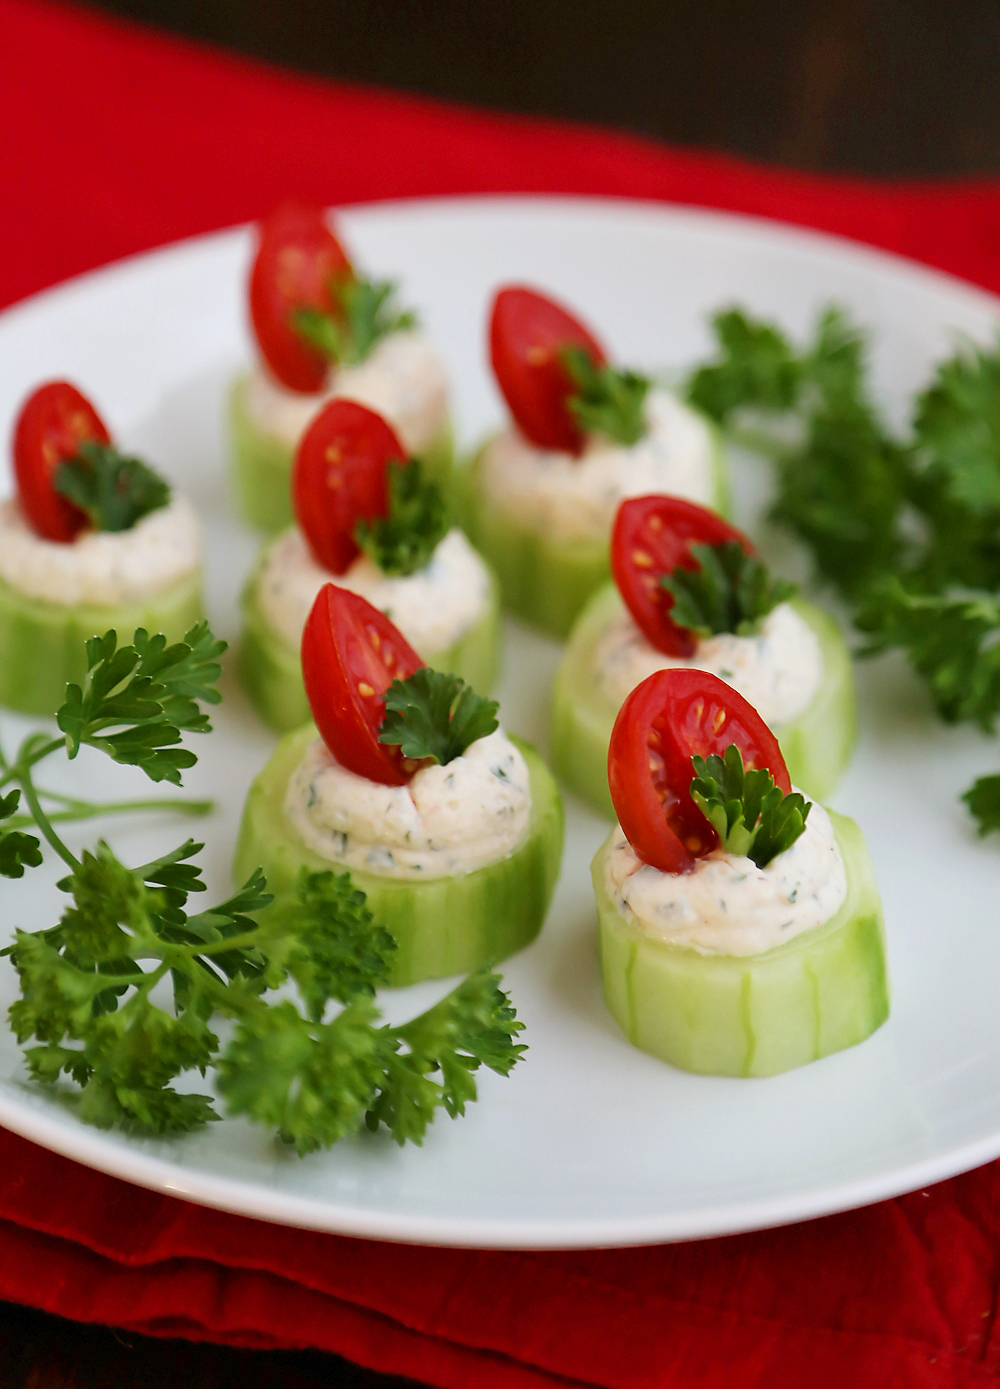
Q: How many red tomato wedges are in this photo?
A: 7